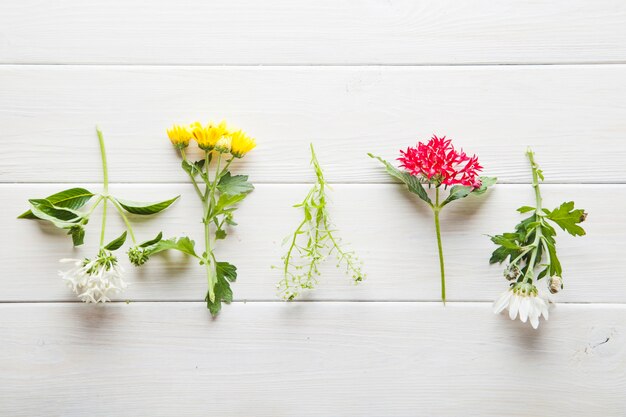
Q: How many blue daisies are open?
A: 0